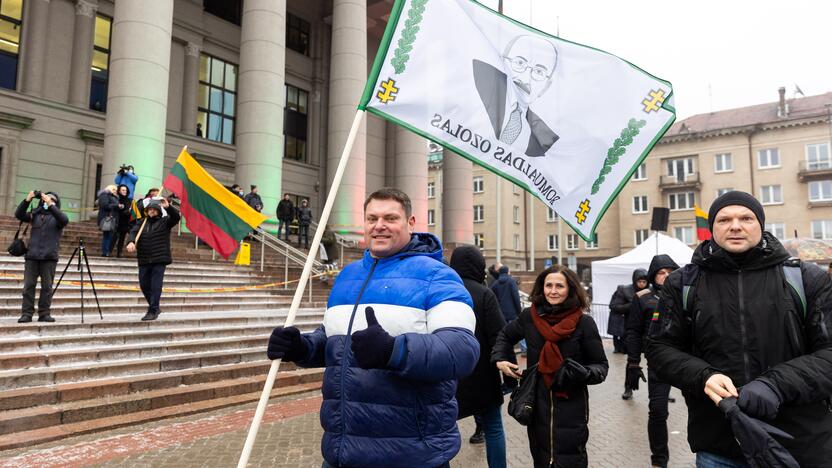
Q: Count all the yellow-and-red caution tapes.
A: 1